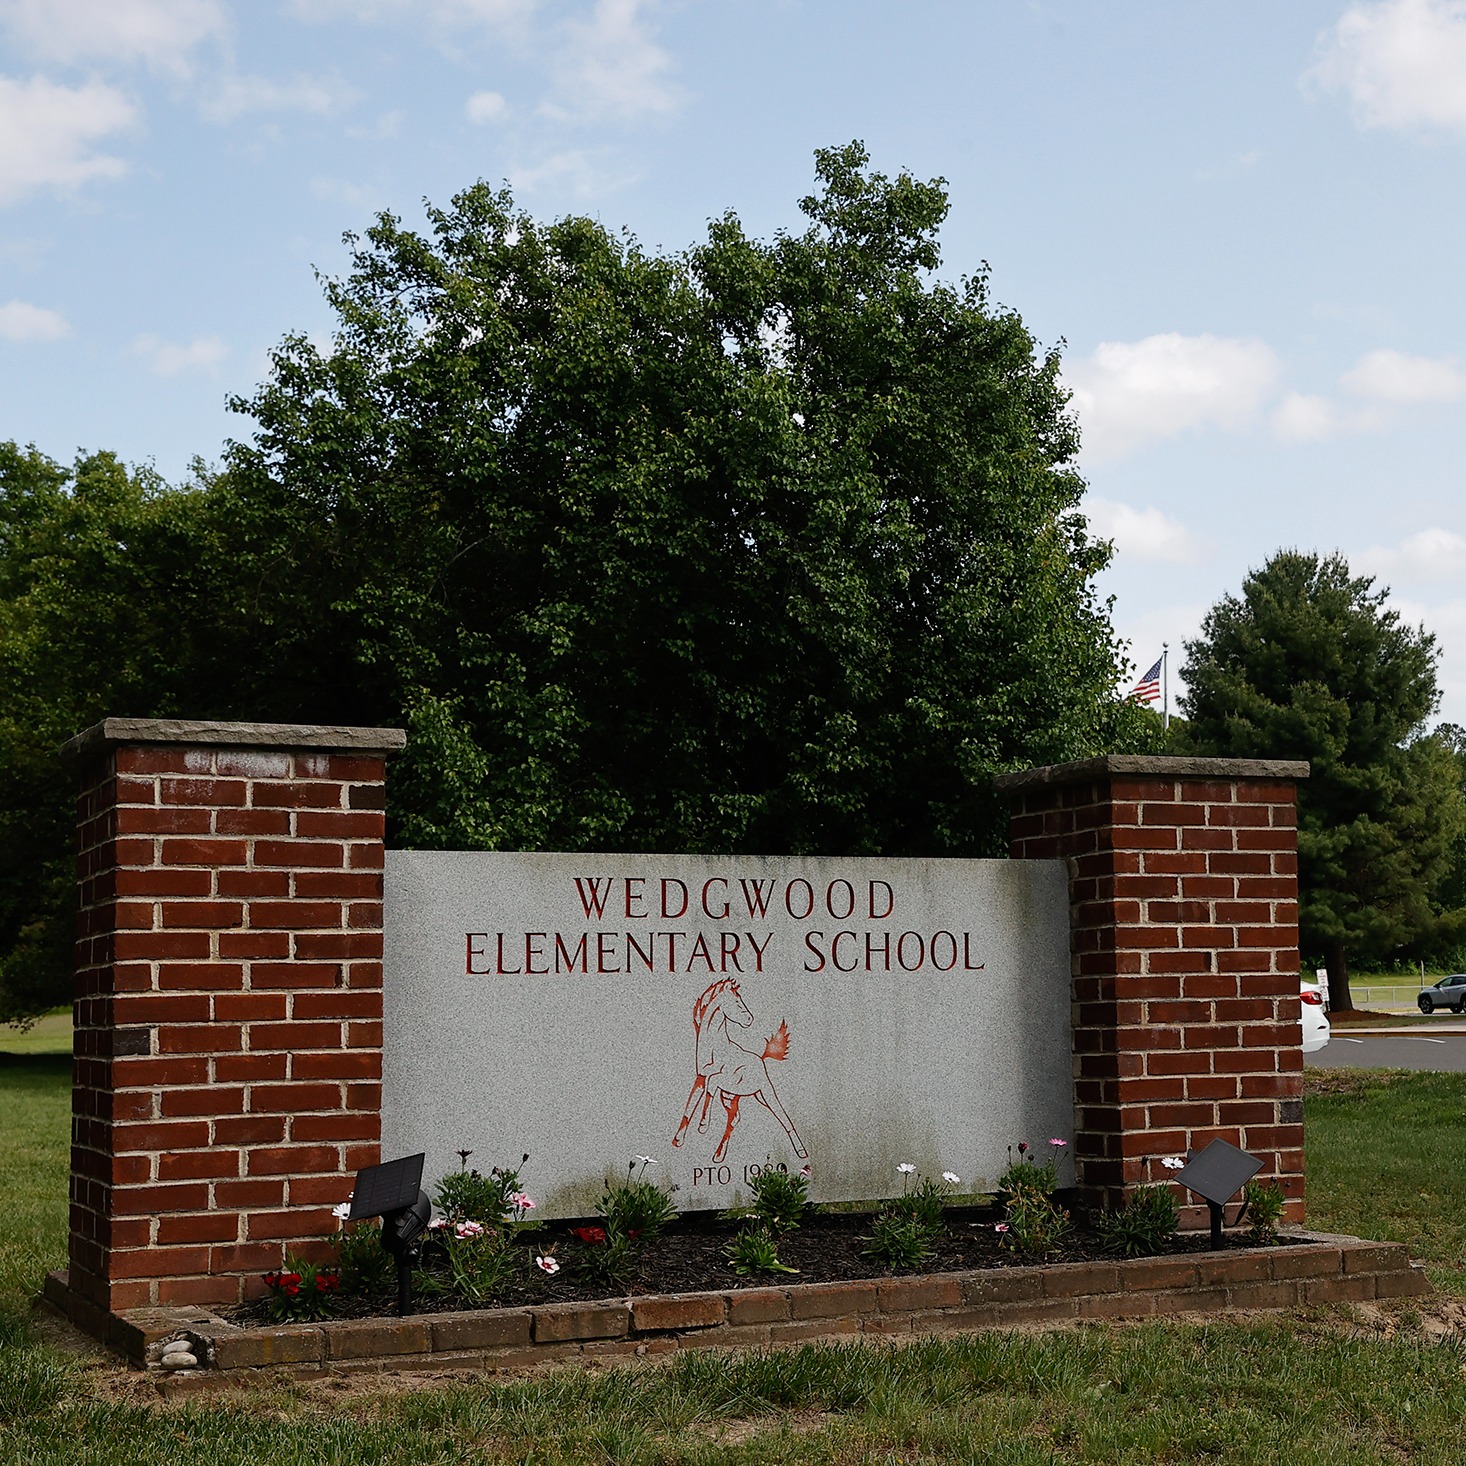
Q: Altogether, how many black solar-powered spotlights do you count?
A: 2